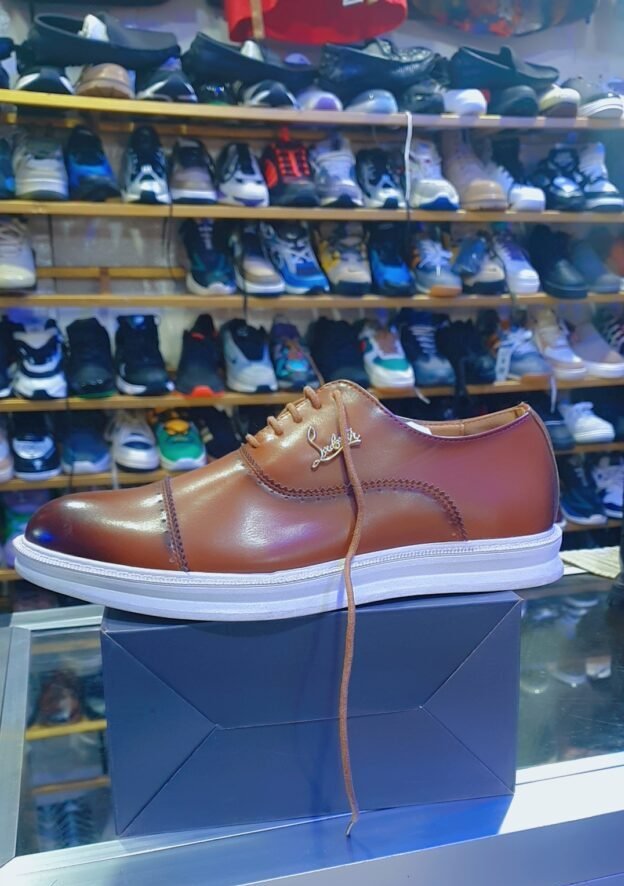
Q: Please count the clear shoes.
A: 1